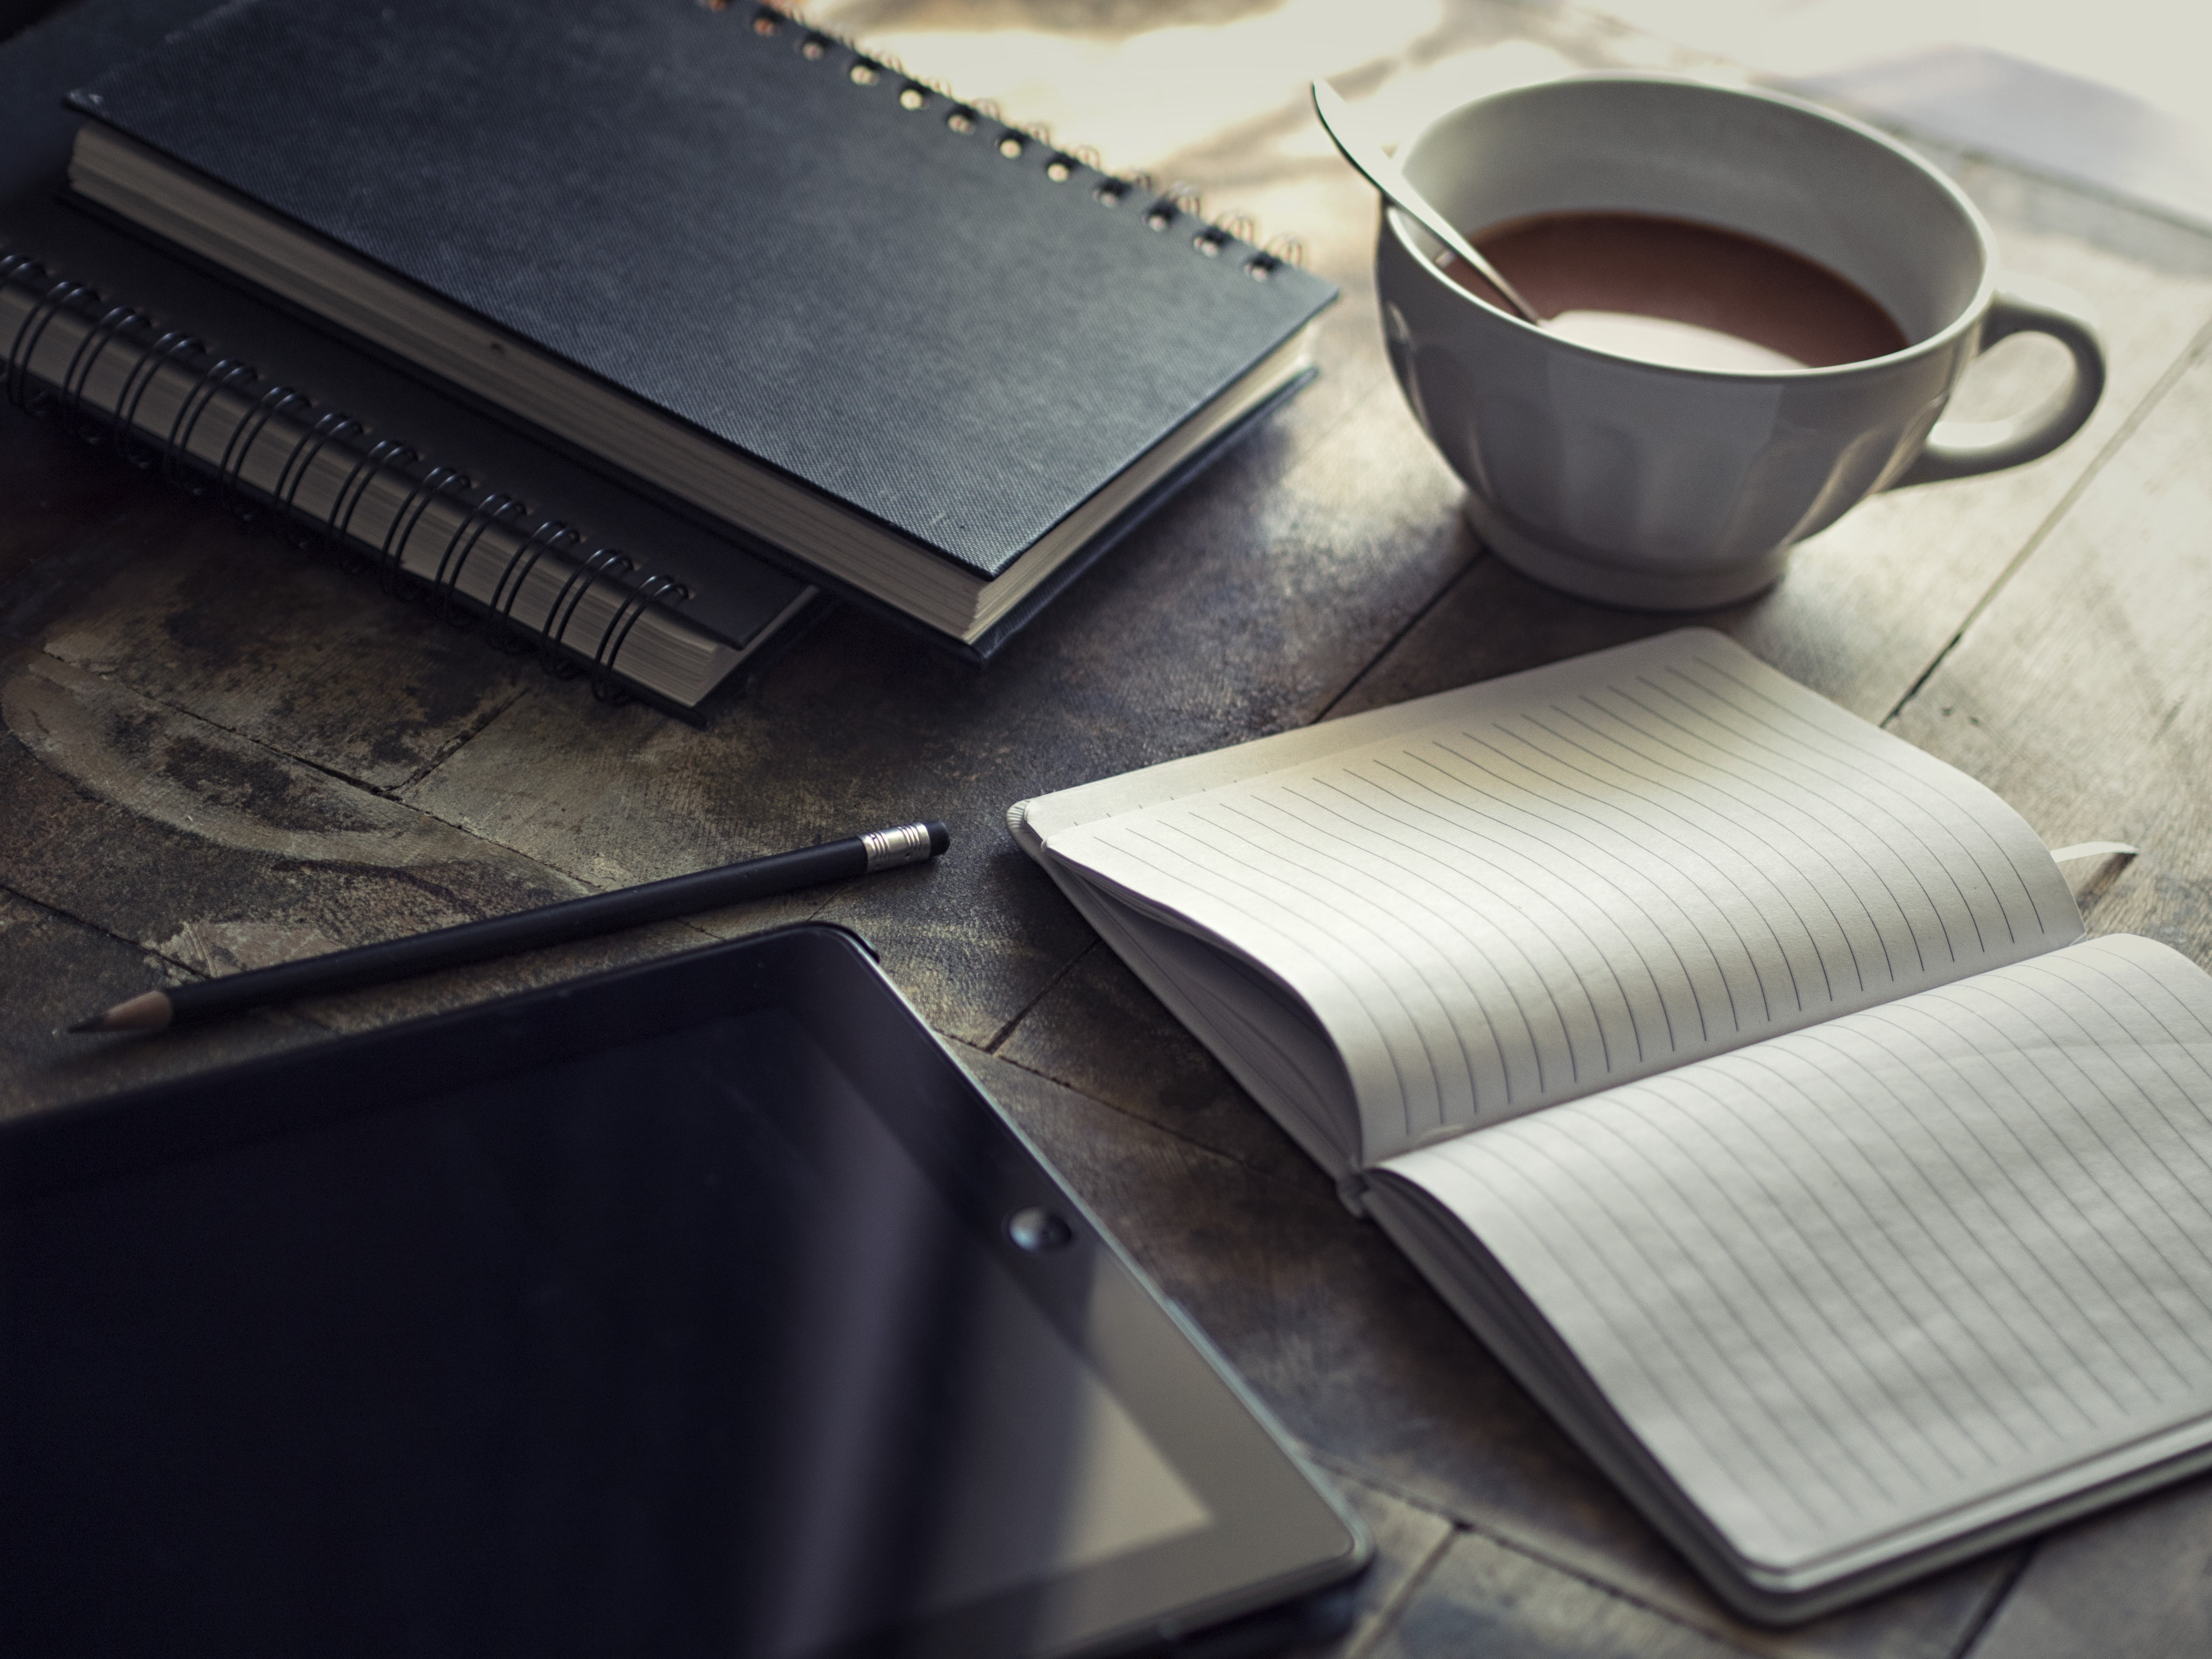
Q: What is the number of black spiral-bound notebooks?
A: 2